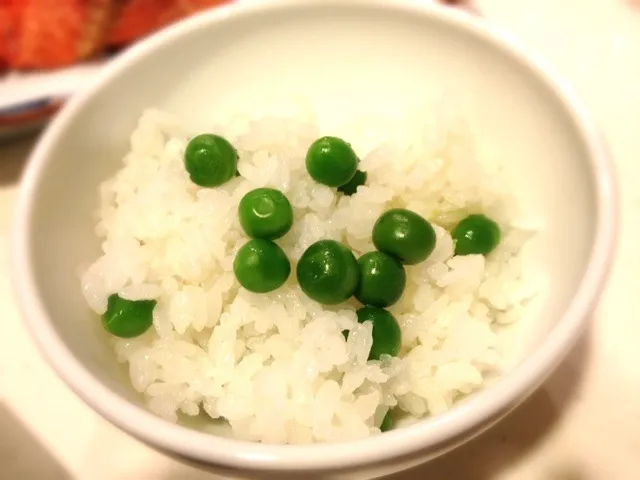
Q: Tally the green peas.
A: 12